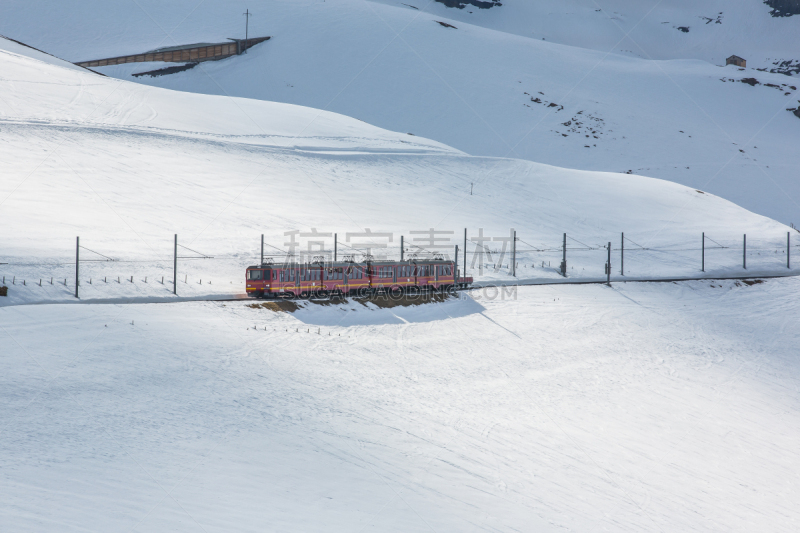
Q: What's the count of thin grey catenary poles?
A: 14